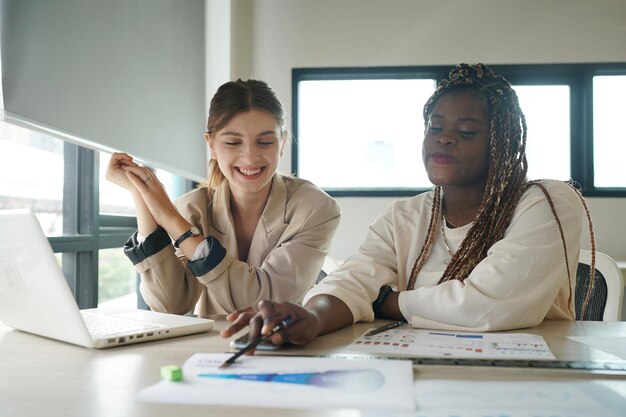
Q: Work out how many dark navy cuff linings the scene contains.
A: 2